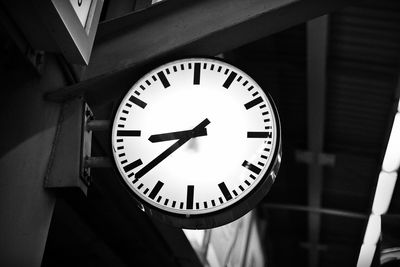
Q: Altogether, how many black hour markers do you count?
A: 12